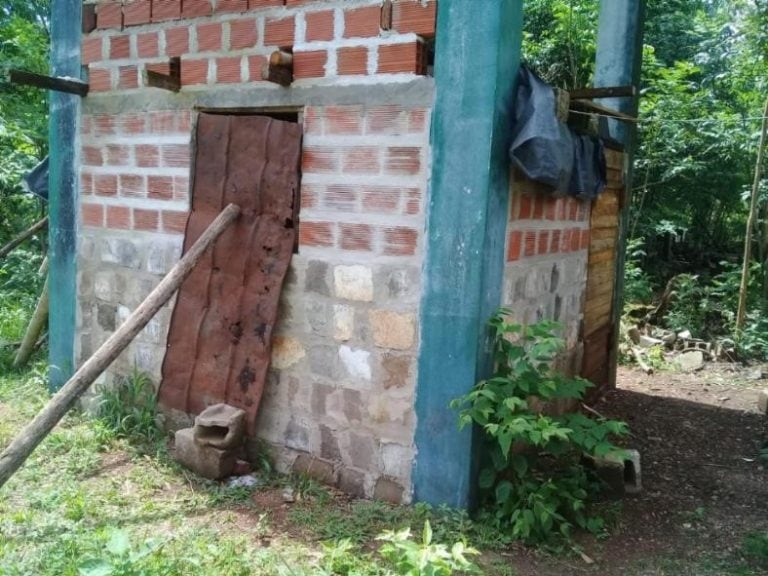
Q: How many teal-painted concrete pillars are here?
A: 3